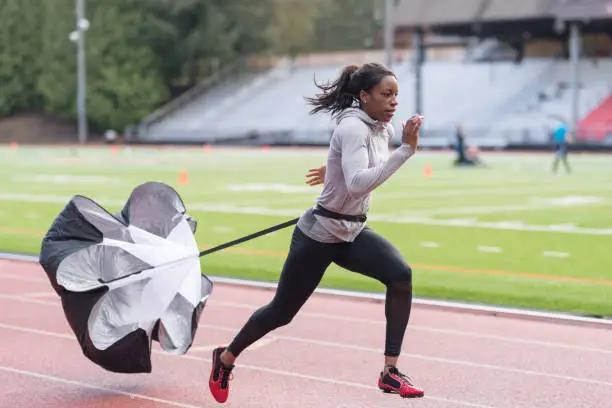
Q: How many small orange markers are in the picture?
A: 6